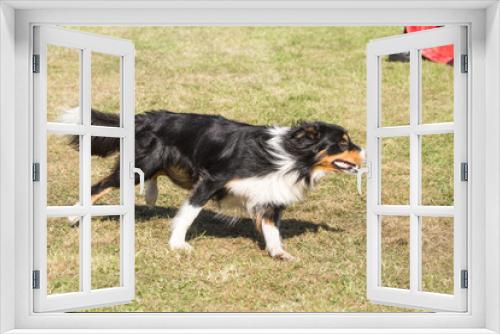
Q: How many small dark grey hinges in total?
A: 6